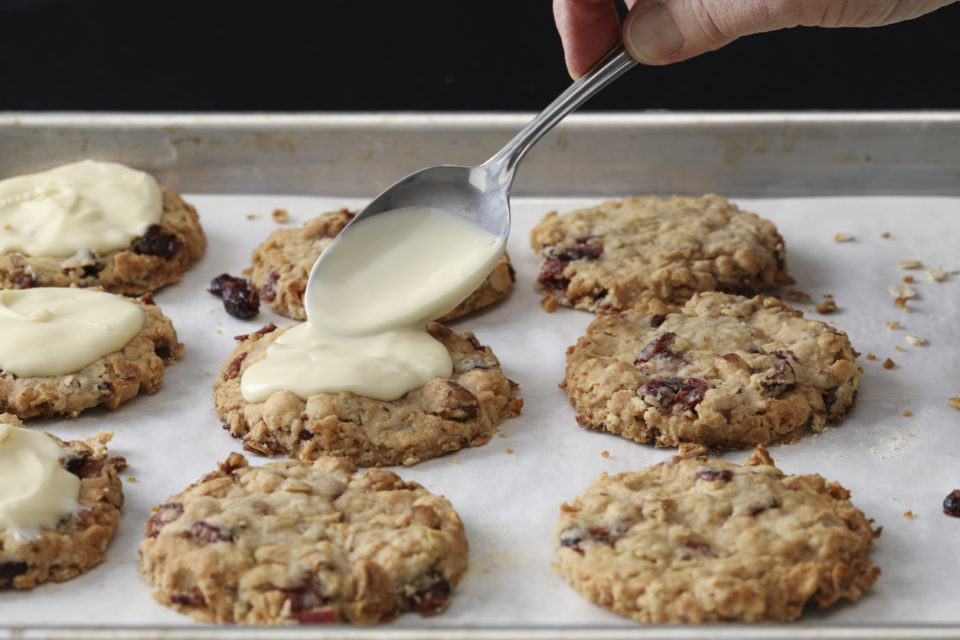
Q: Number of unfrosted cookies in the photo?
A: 5